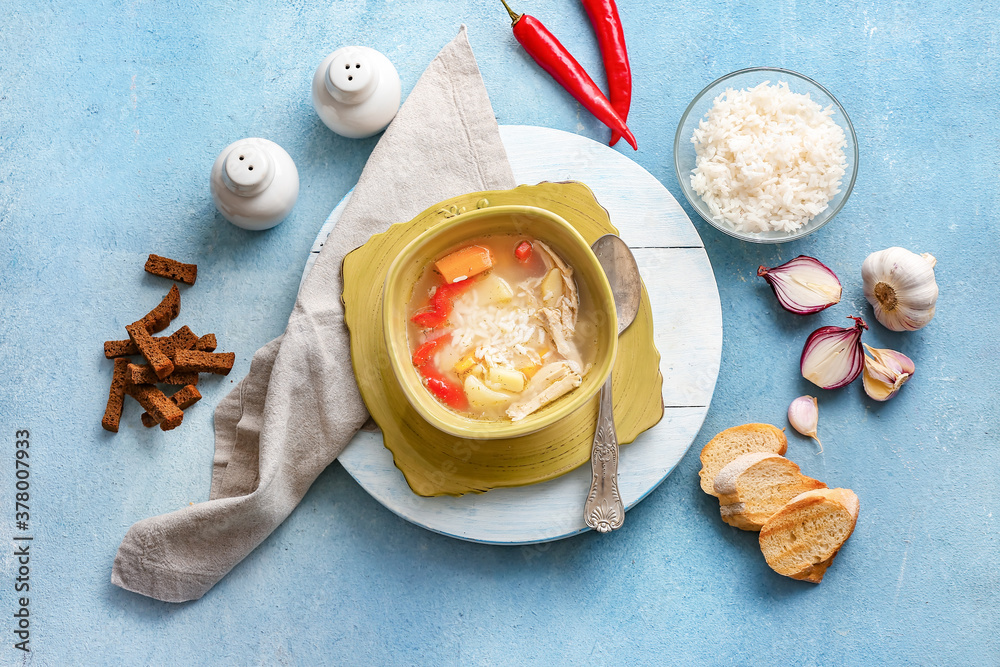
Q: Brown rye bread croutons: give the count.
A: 11